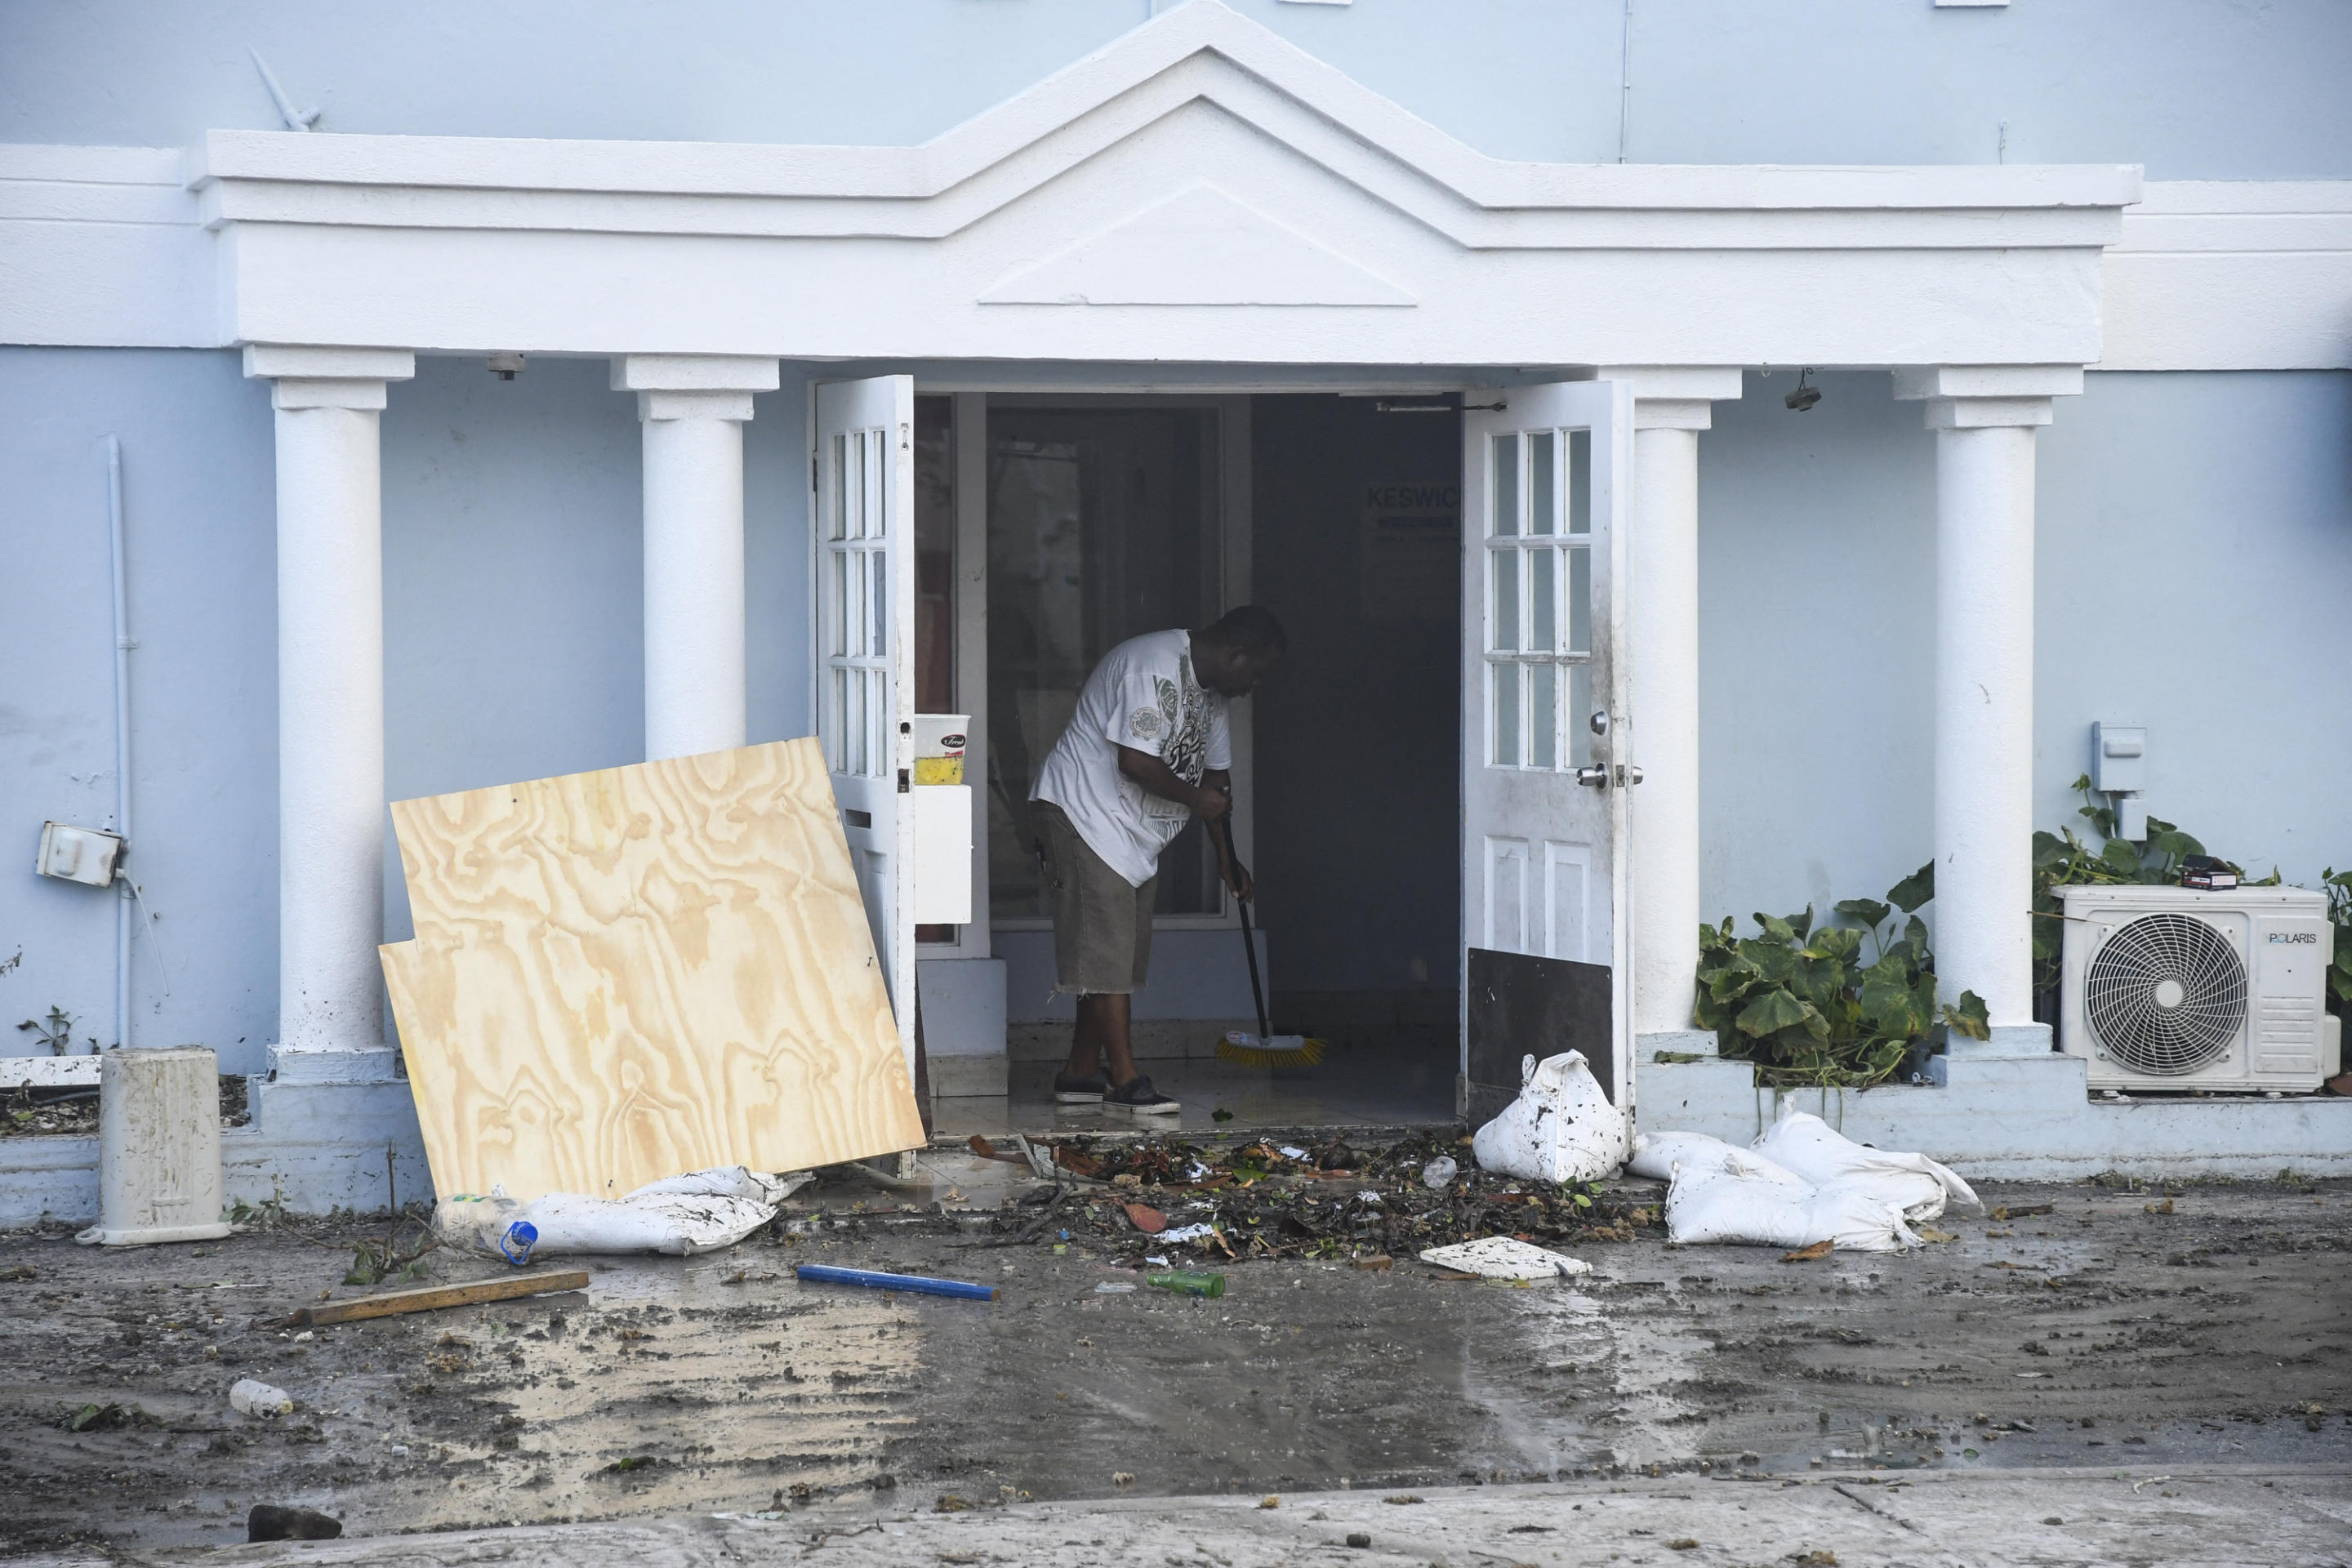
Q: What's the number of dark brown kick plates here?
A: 1